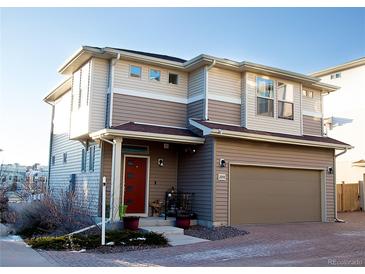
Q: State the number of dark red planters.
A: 2